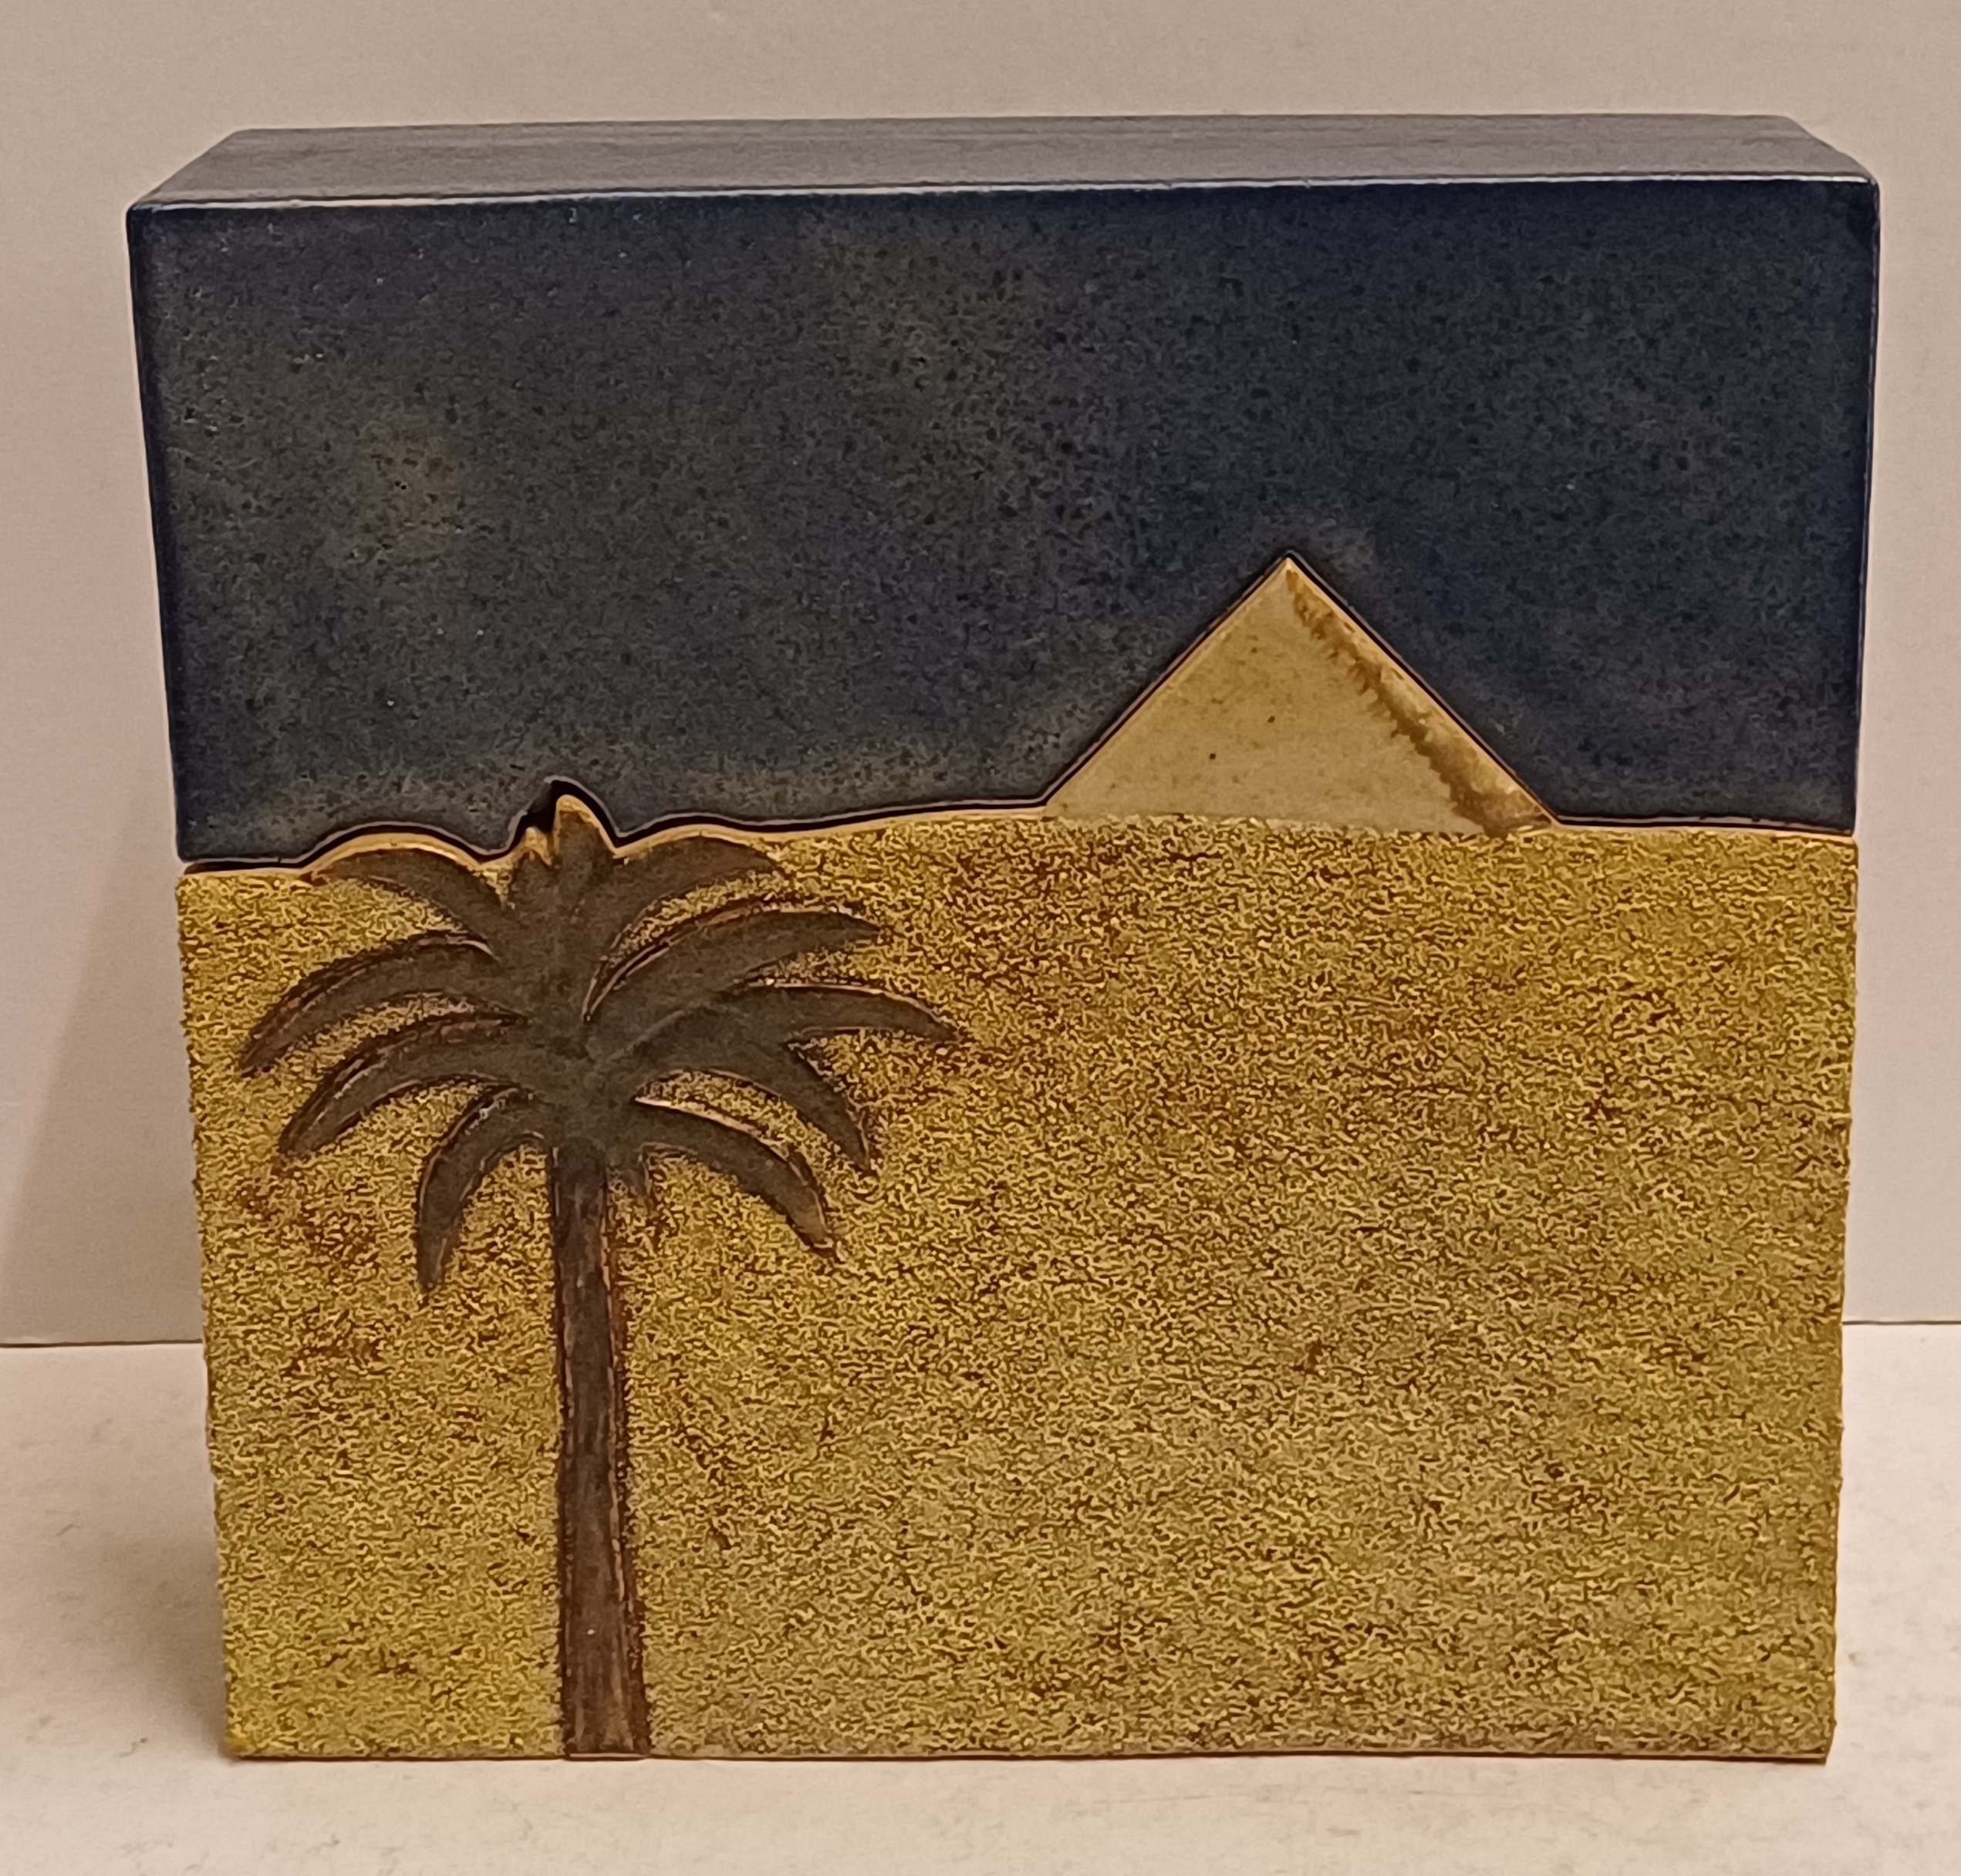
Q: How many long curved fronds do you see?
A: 9